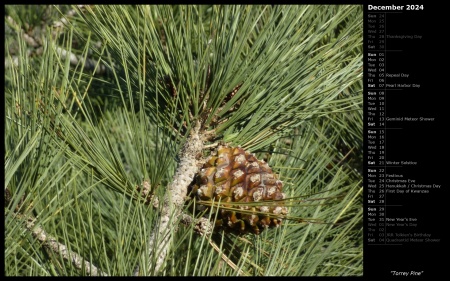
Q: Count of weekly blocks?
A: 6